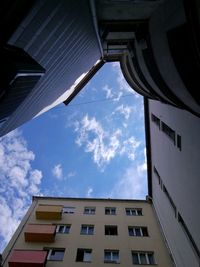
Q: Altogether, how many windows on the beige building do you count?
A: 12